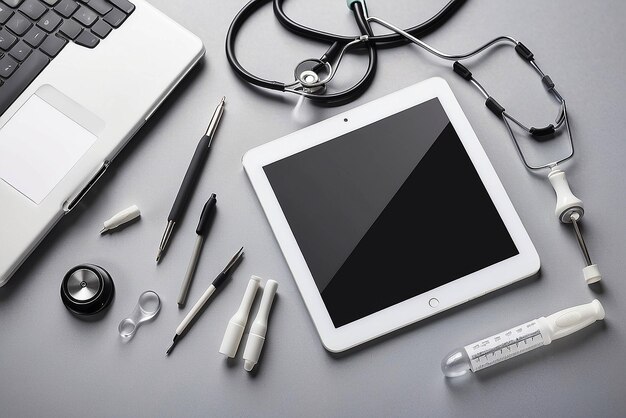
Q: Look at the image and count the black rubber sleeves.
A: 5